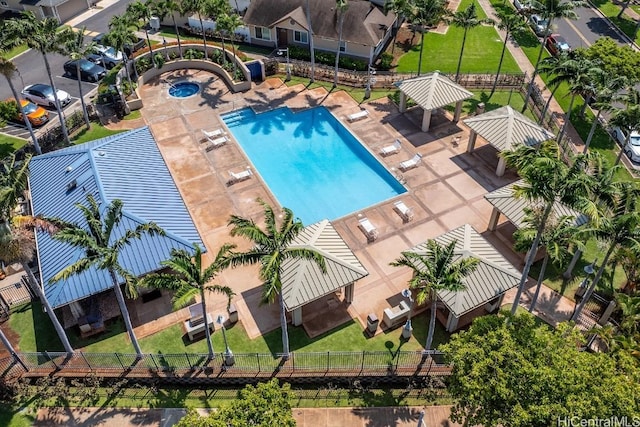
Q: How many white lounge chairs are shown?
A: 8